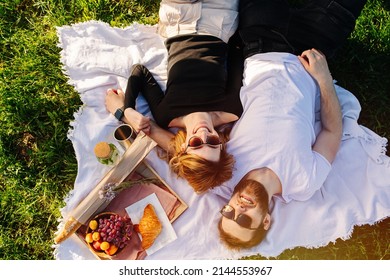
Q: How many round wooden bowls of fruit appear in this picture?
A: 1